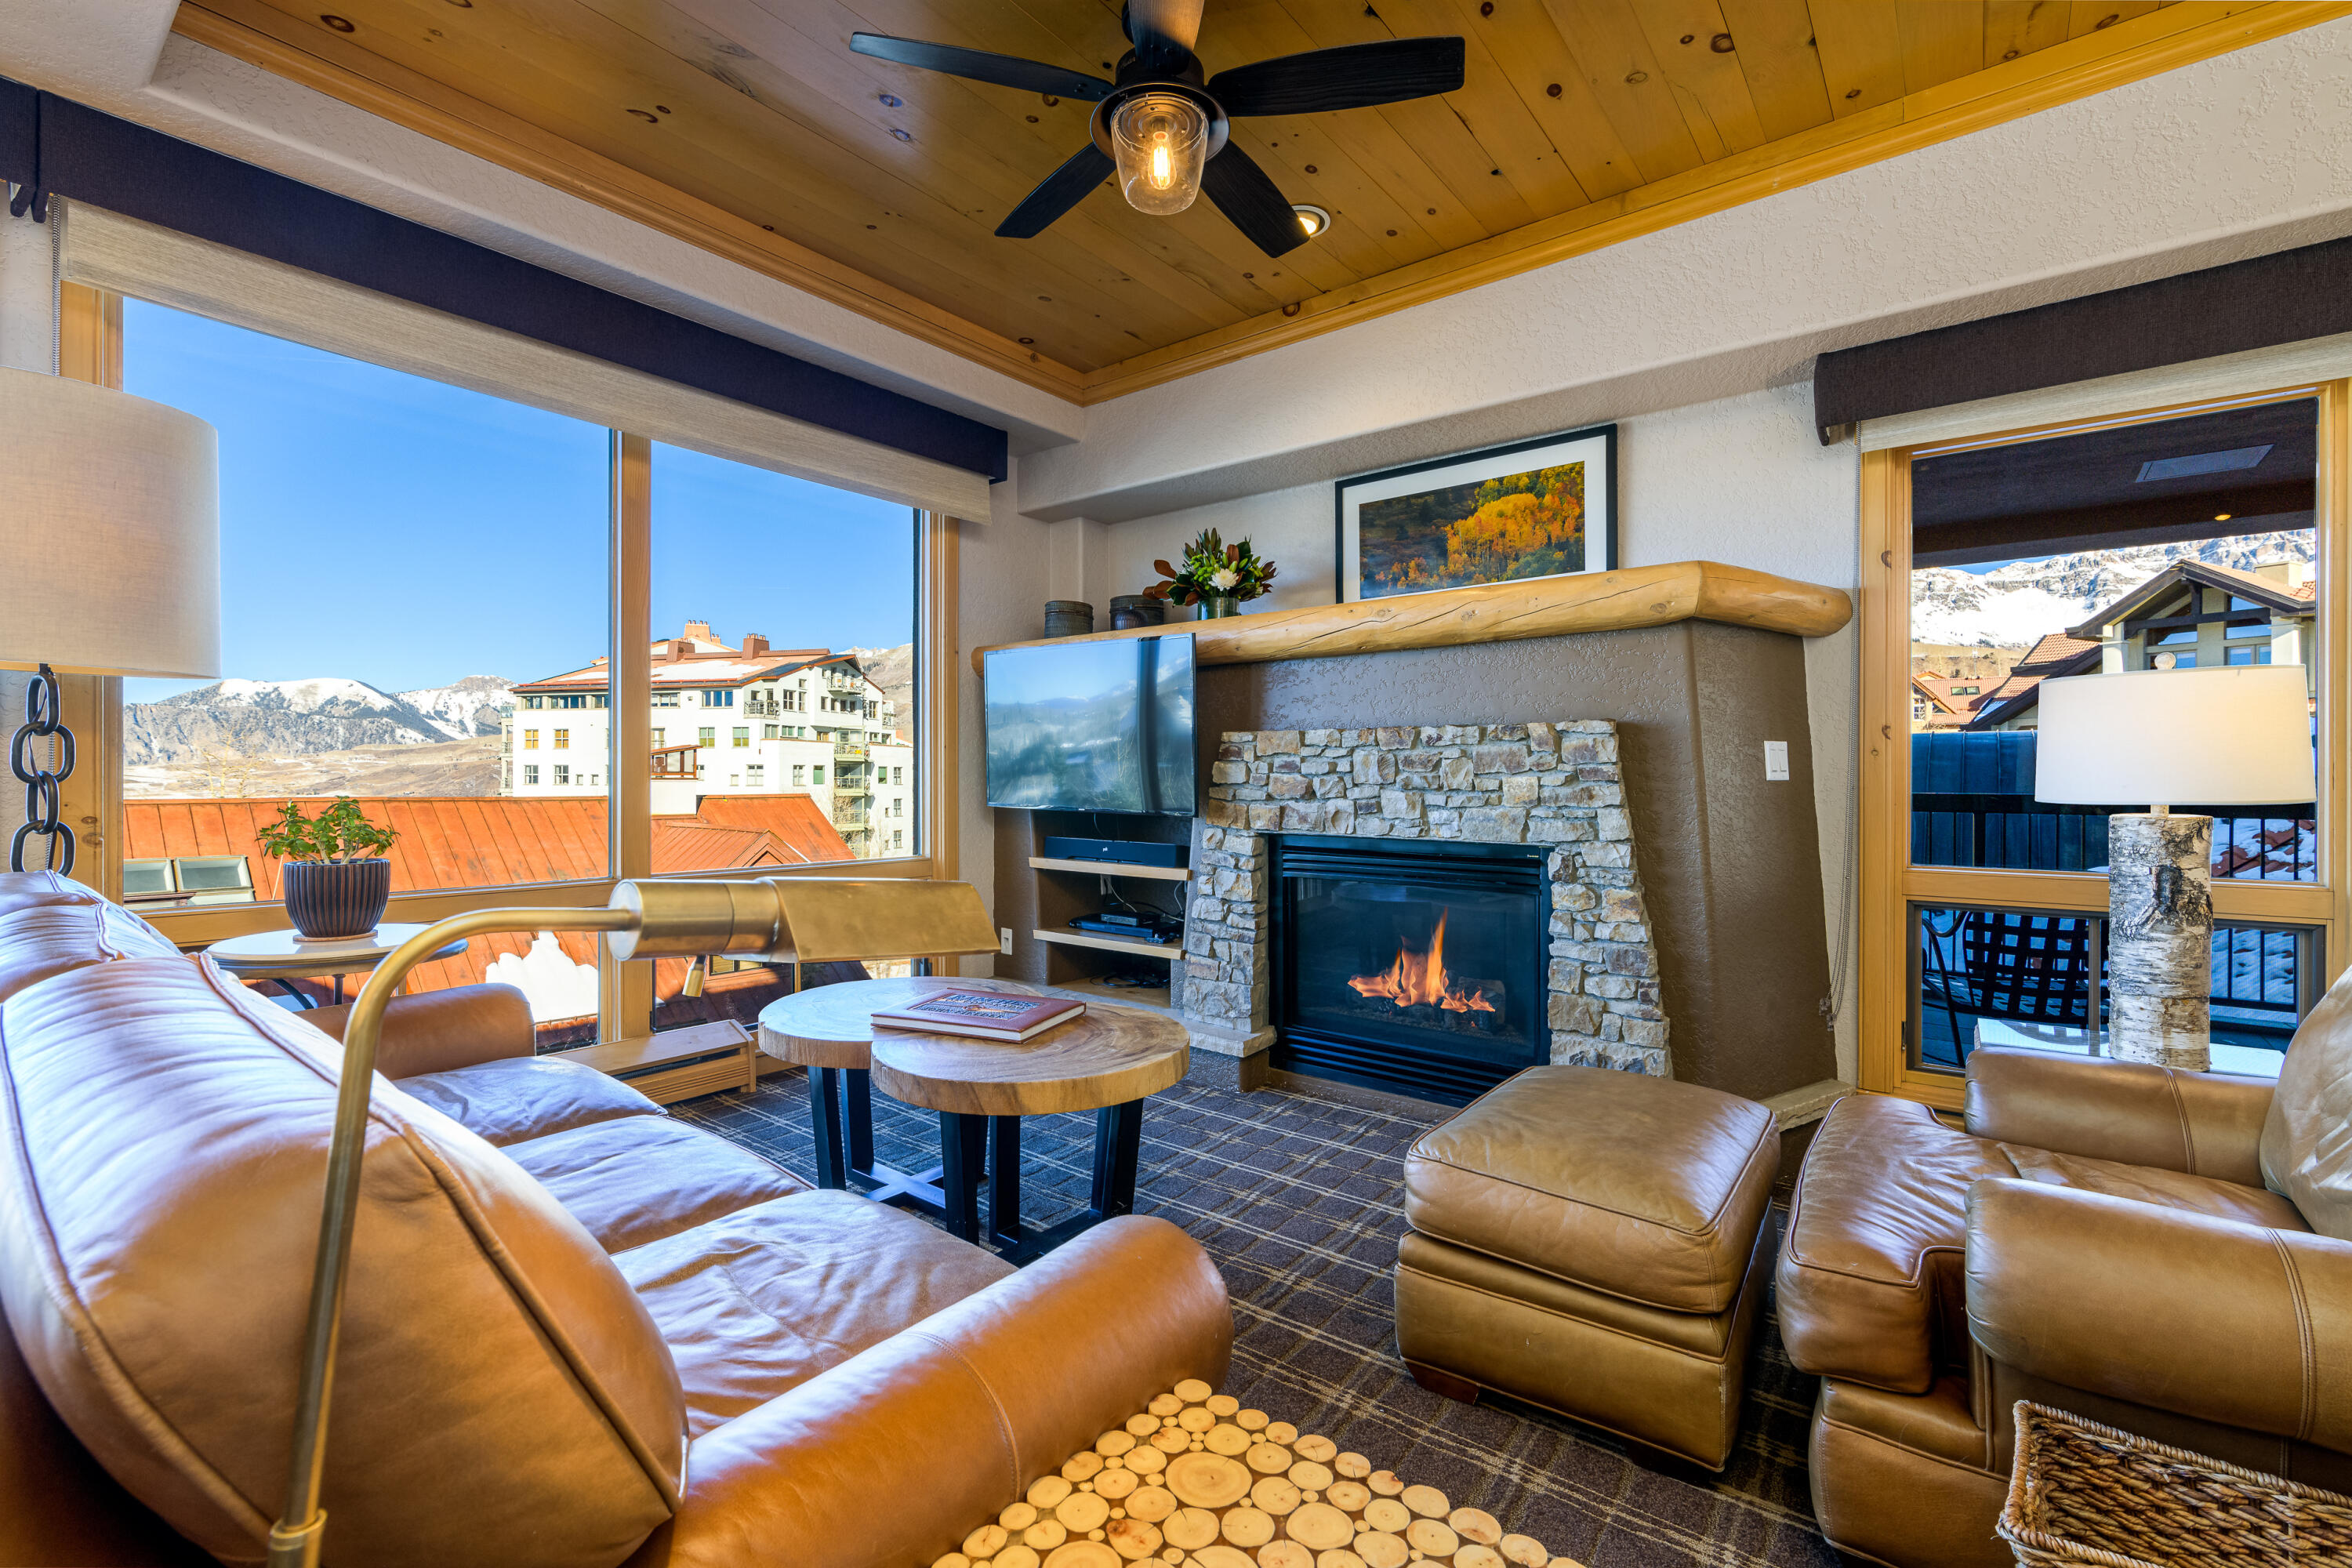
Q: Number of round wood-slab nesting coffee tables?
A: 2